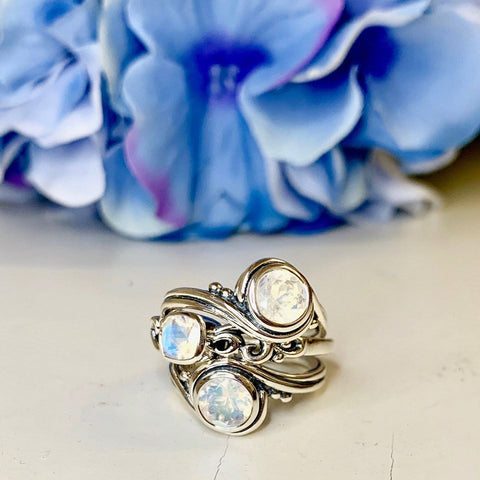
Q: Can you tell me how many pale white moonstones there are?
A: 3